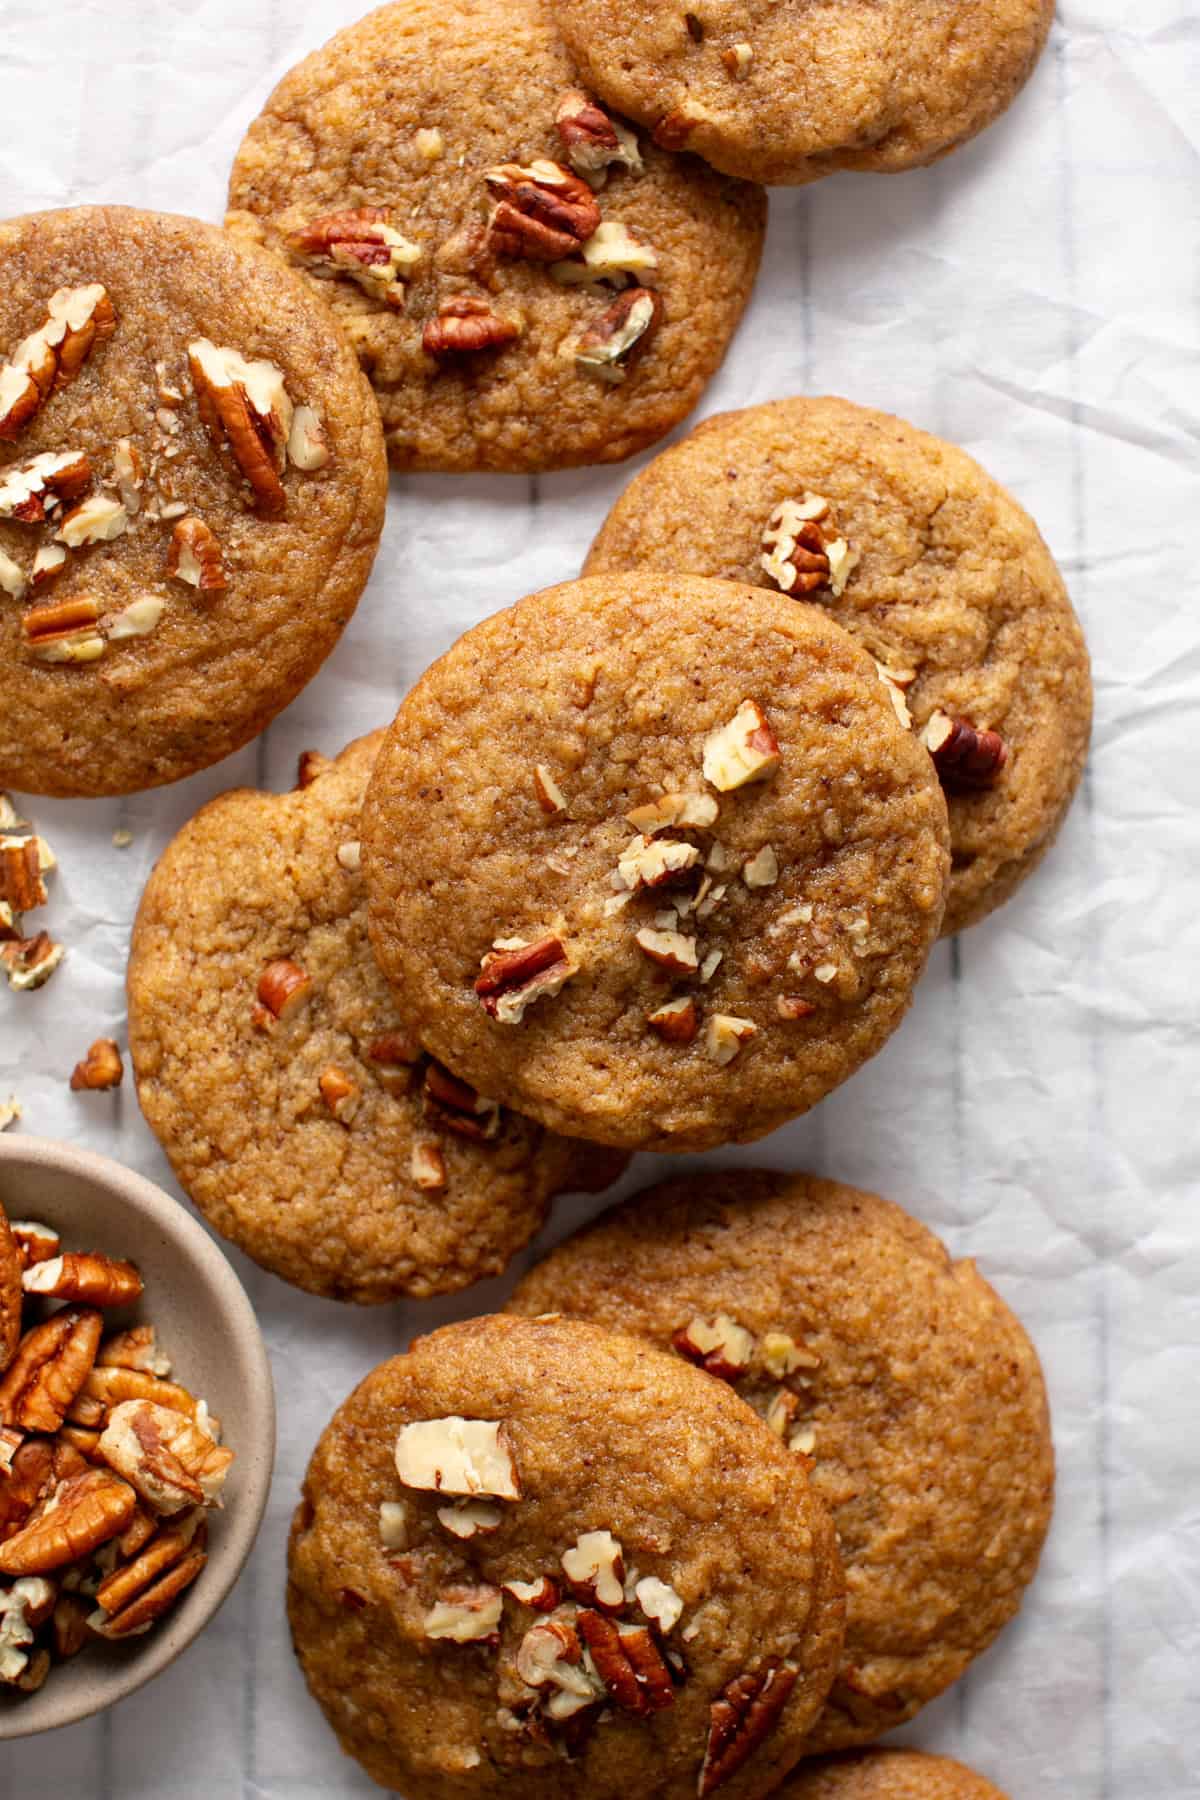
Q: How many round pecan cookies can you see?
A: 9